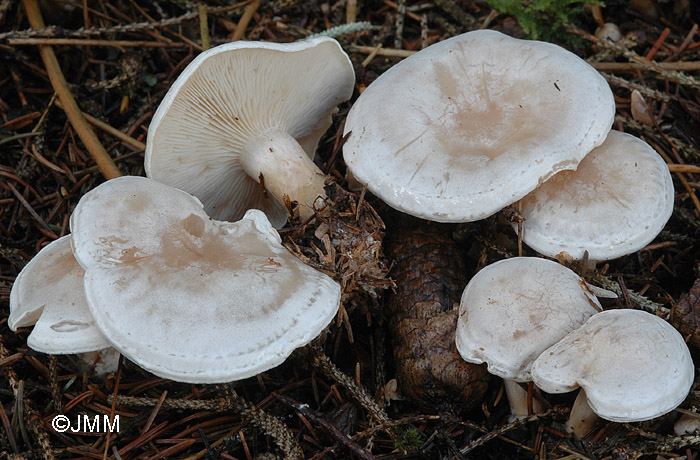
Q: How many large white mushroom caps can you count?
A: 7